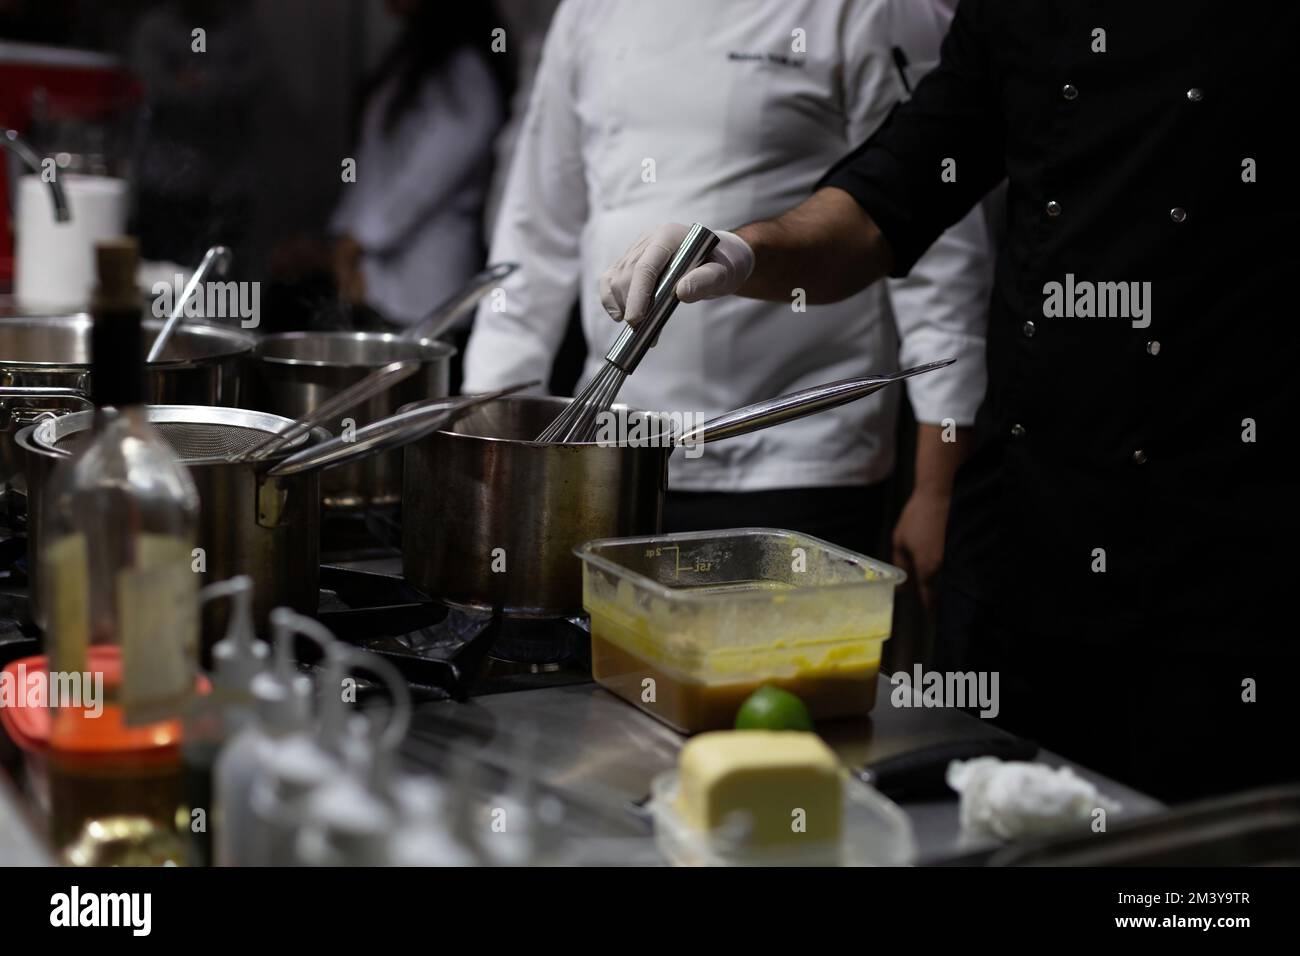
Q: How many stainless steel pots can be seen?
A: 4